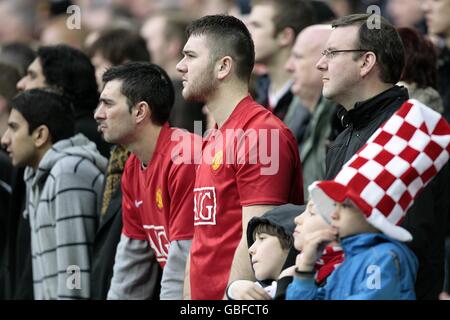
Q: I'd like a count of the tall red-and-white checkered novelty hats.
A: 1